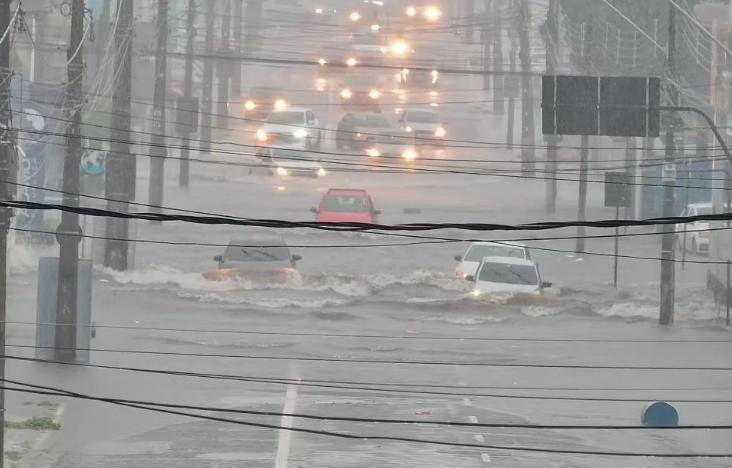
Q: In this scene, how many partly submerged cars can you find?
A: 4